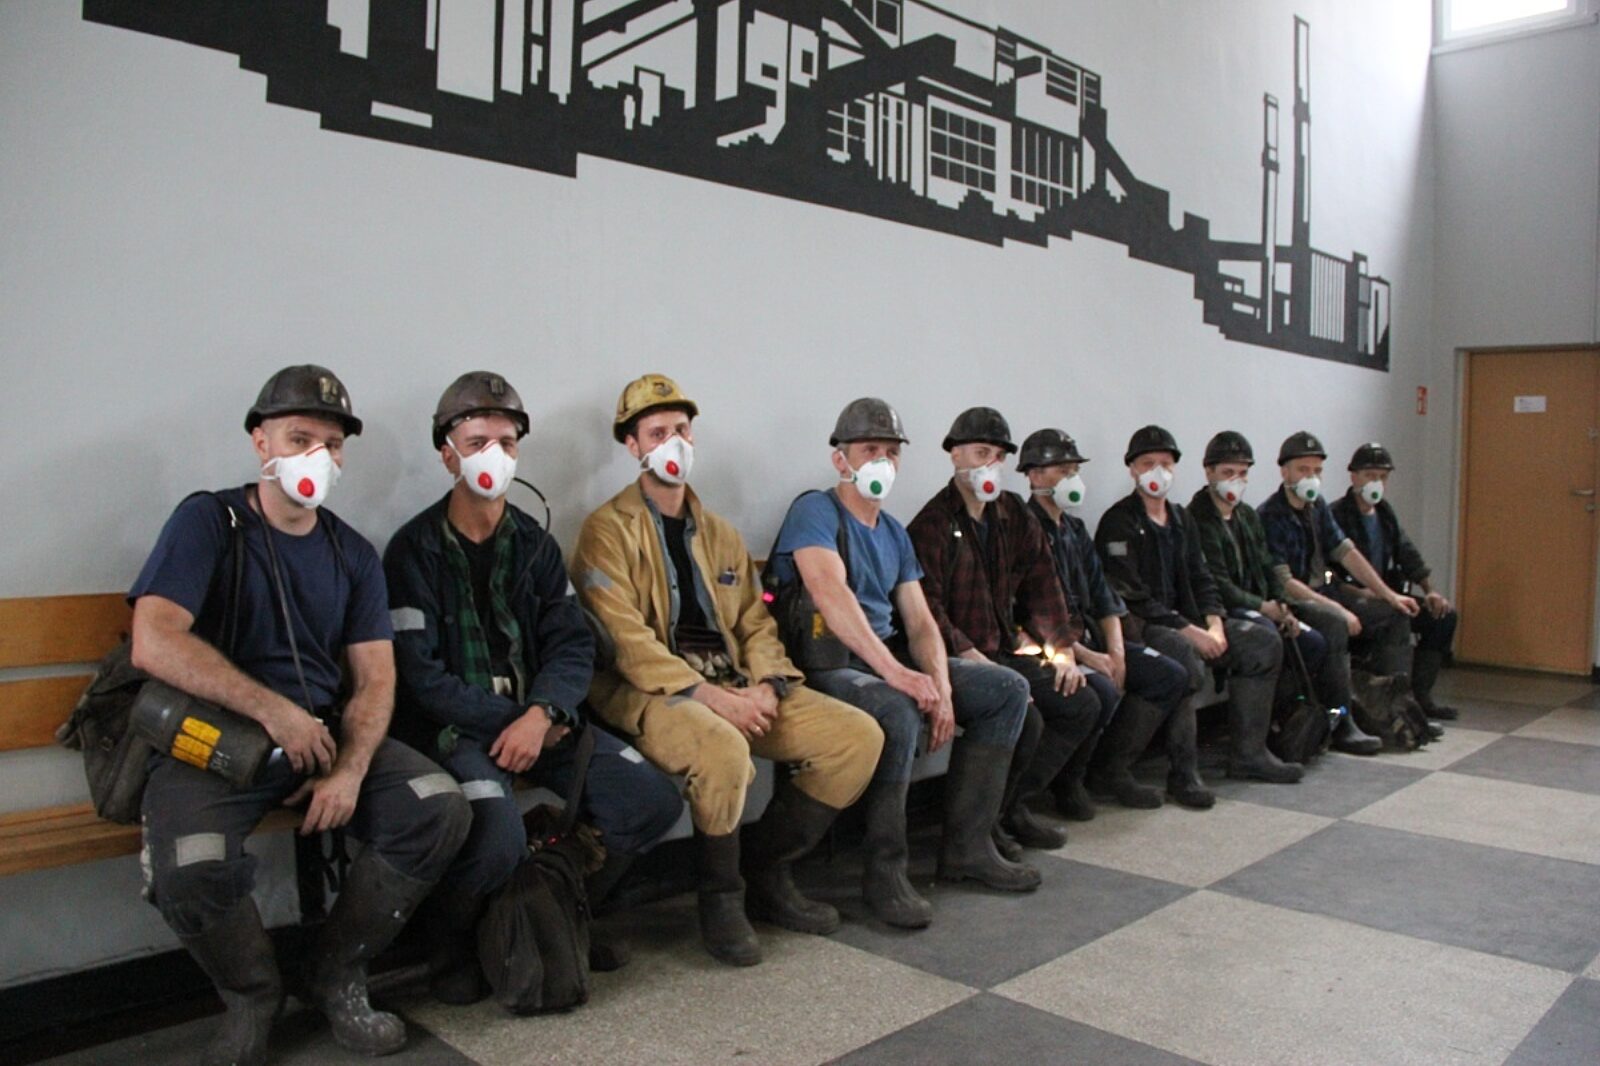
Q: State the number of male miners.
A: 10